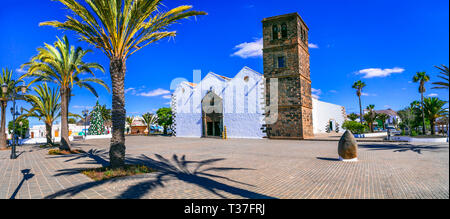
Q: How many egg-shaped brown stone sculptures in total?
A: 1